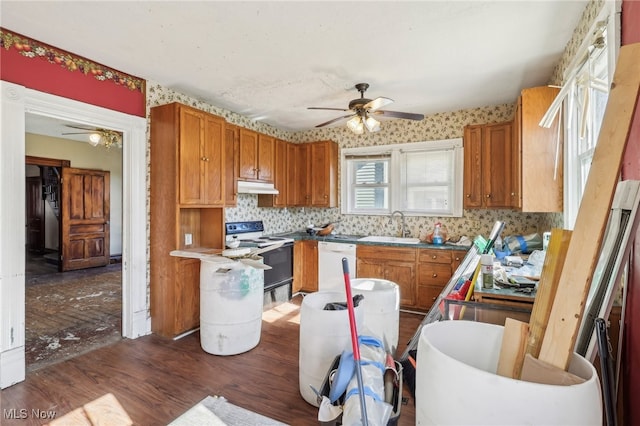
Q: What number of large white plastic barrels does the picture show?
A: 4